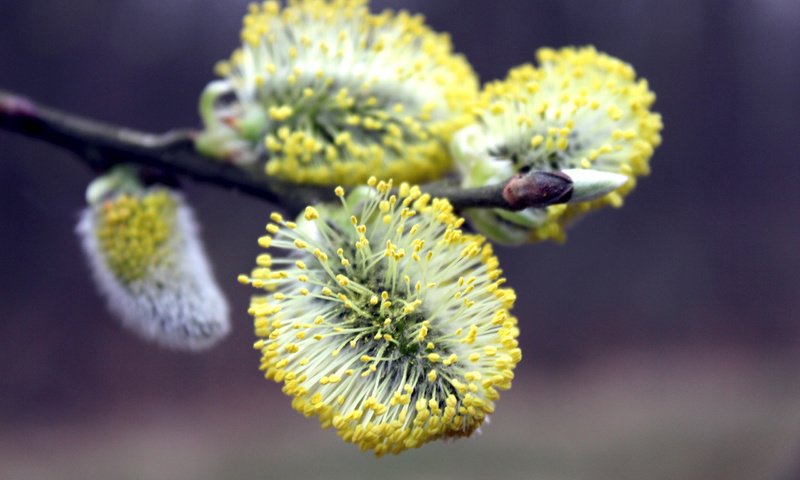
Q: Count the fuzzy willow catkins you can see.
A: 4